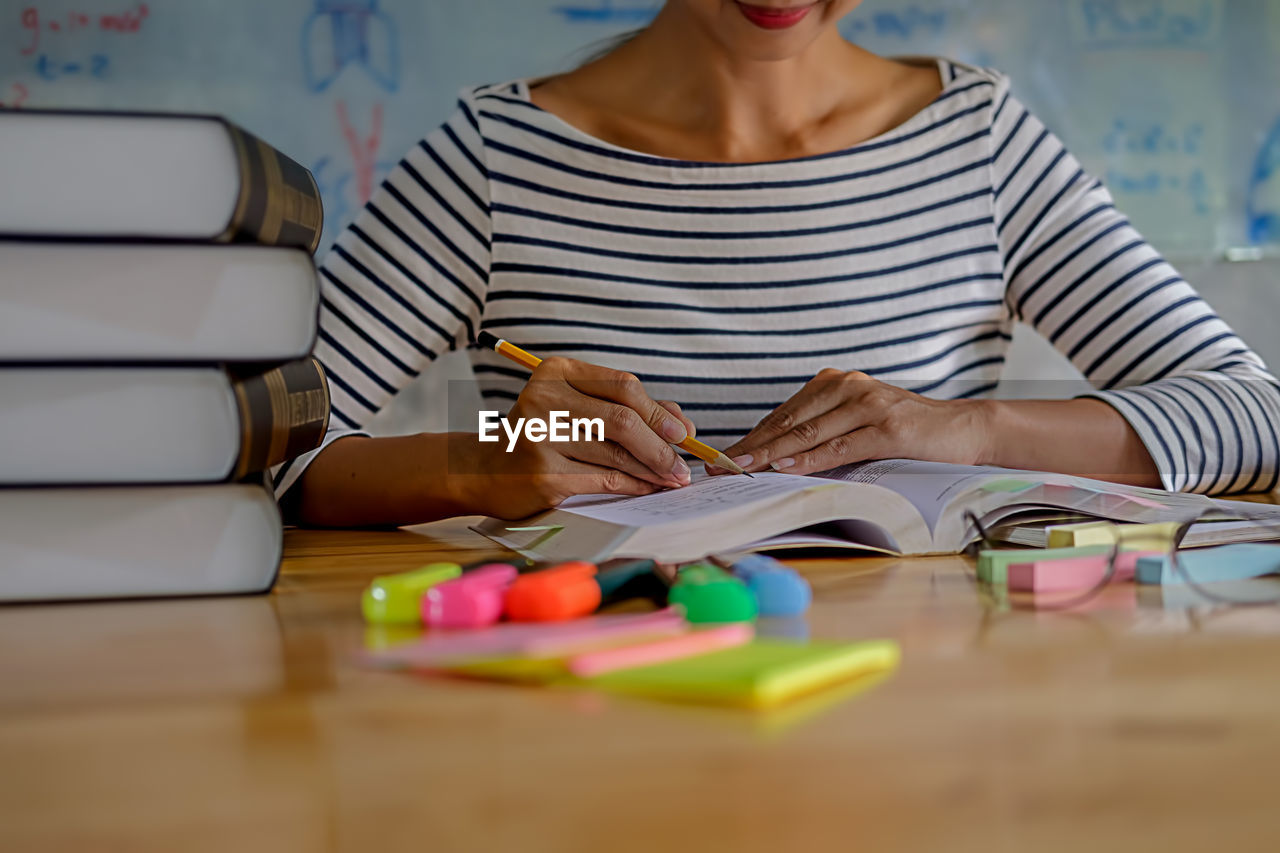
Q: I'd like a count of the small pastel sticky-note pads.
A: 4